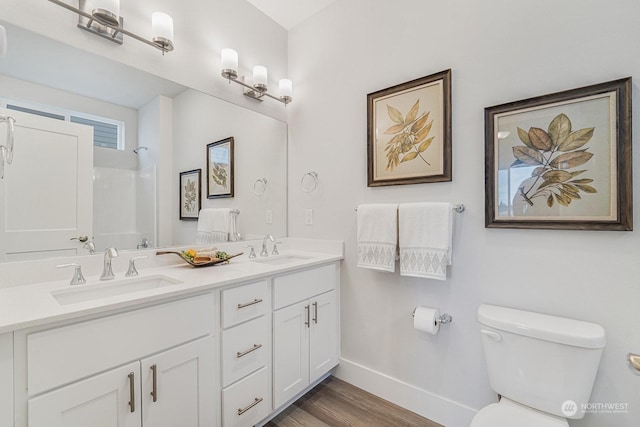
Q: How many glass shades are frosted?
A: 5